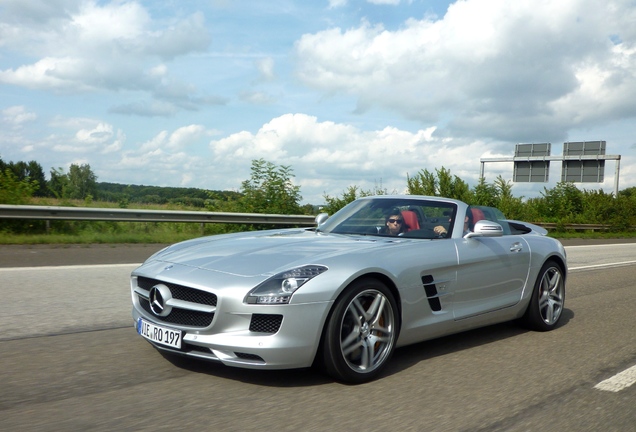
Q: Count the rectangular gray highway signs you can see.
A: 2